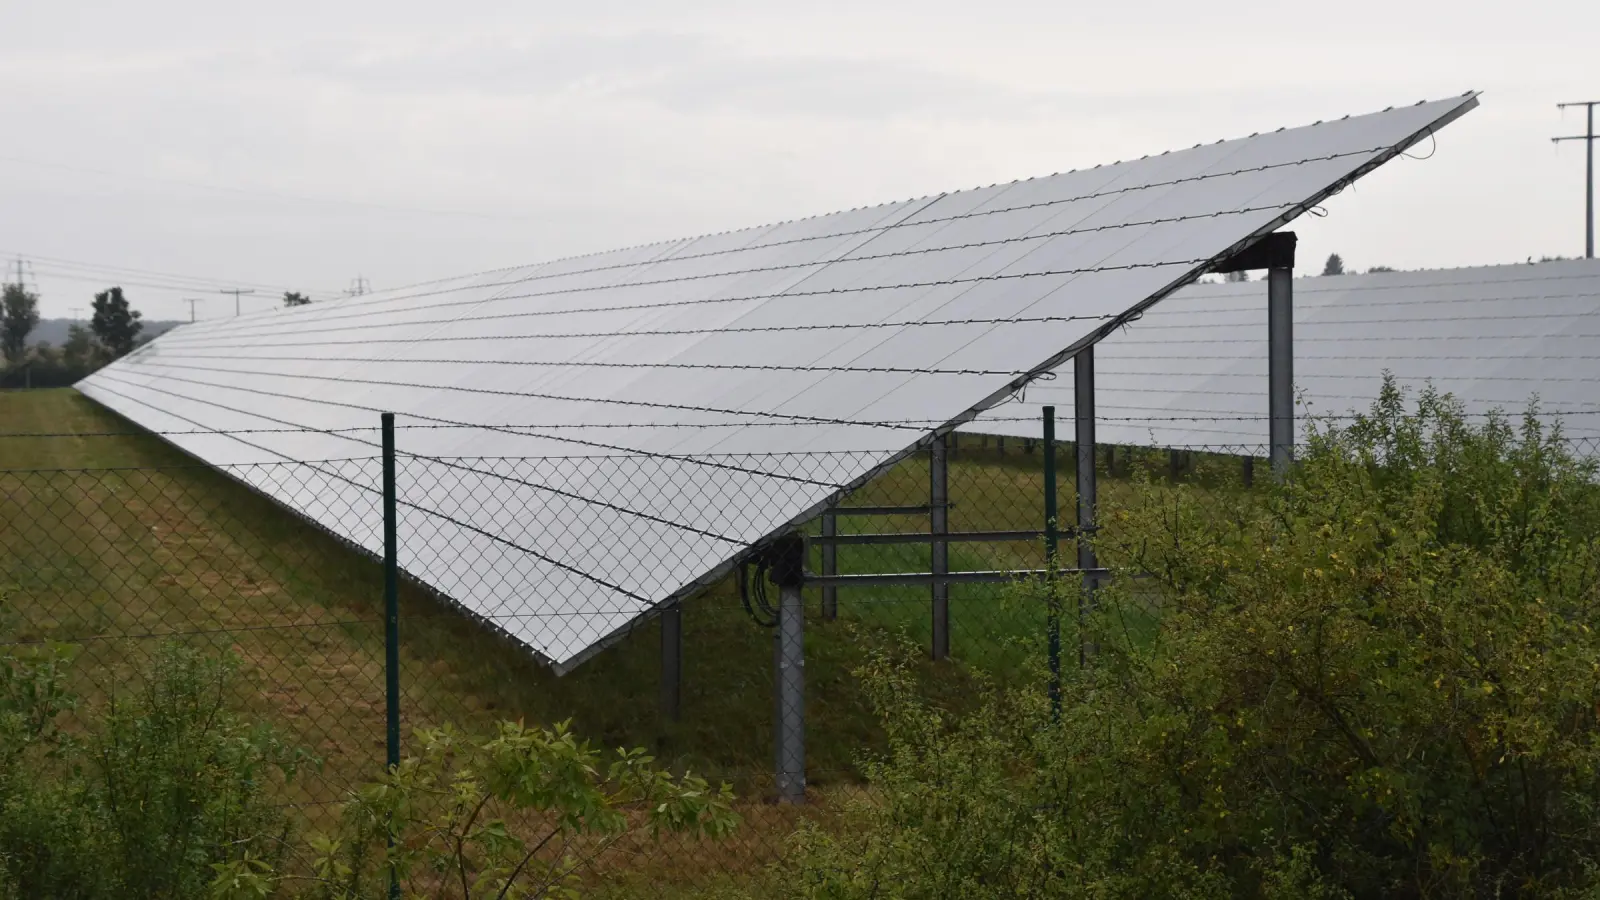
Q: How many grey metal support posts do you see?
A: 6